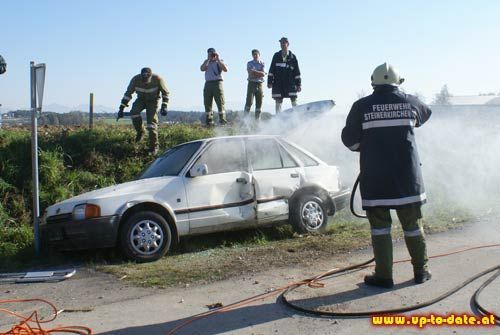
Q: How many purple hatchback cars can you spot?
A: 0